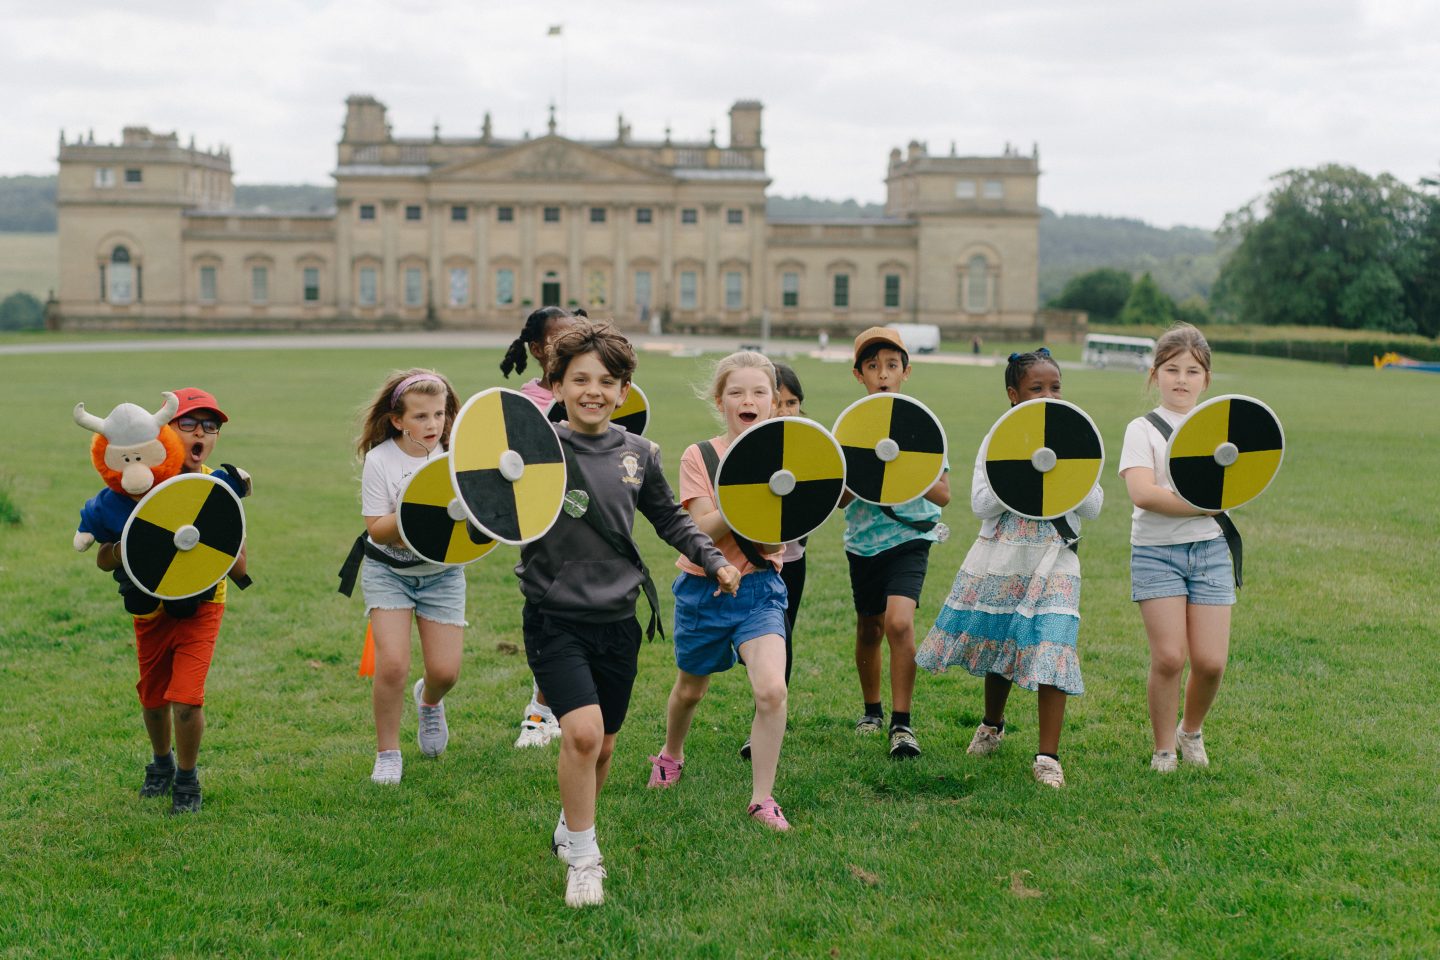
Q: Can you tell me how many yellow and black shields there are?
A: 8